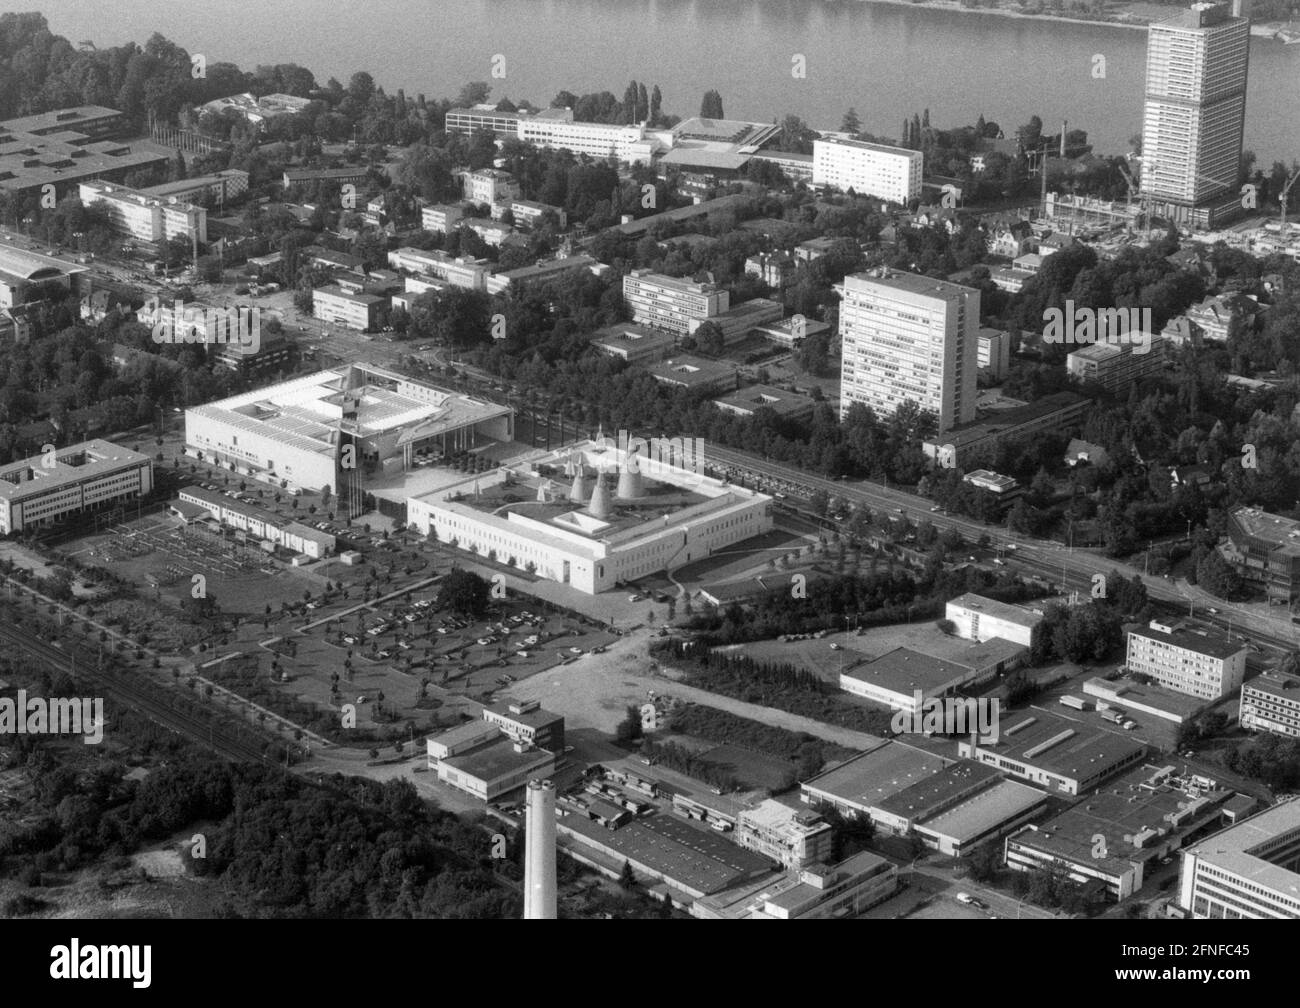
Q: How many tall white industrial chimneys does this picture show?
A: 1